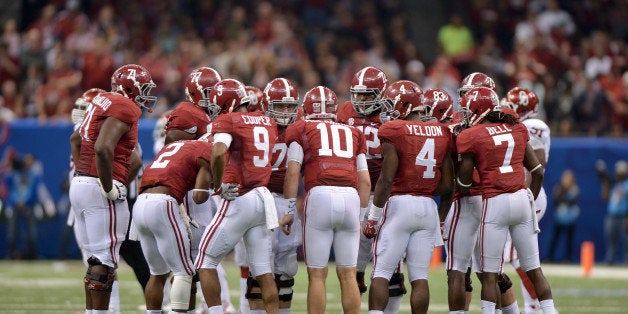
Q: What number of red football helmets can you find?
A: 13